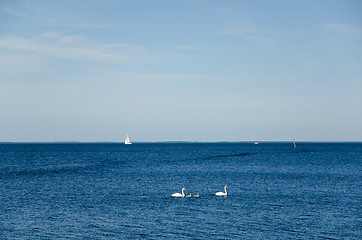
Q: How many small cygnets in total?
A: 2